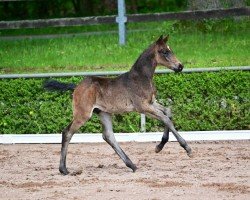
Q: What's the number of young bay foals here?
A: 1